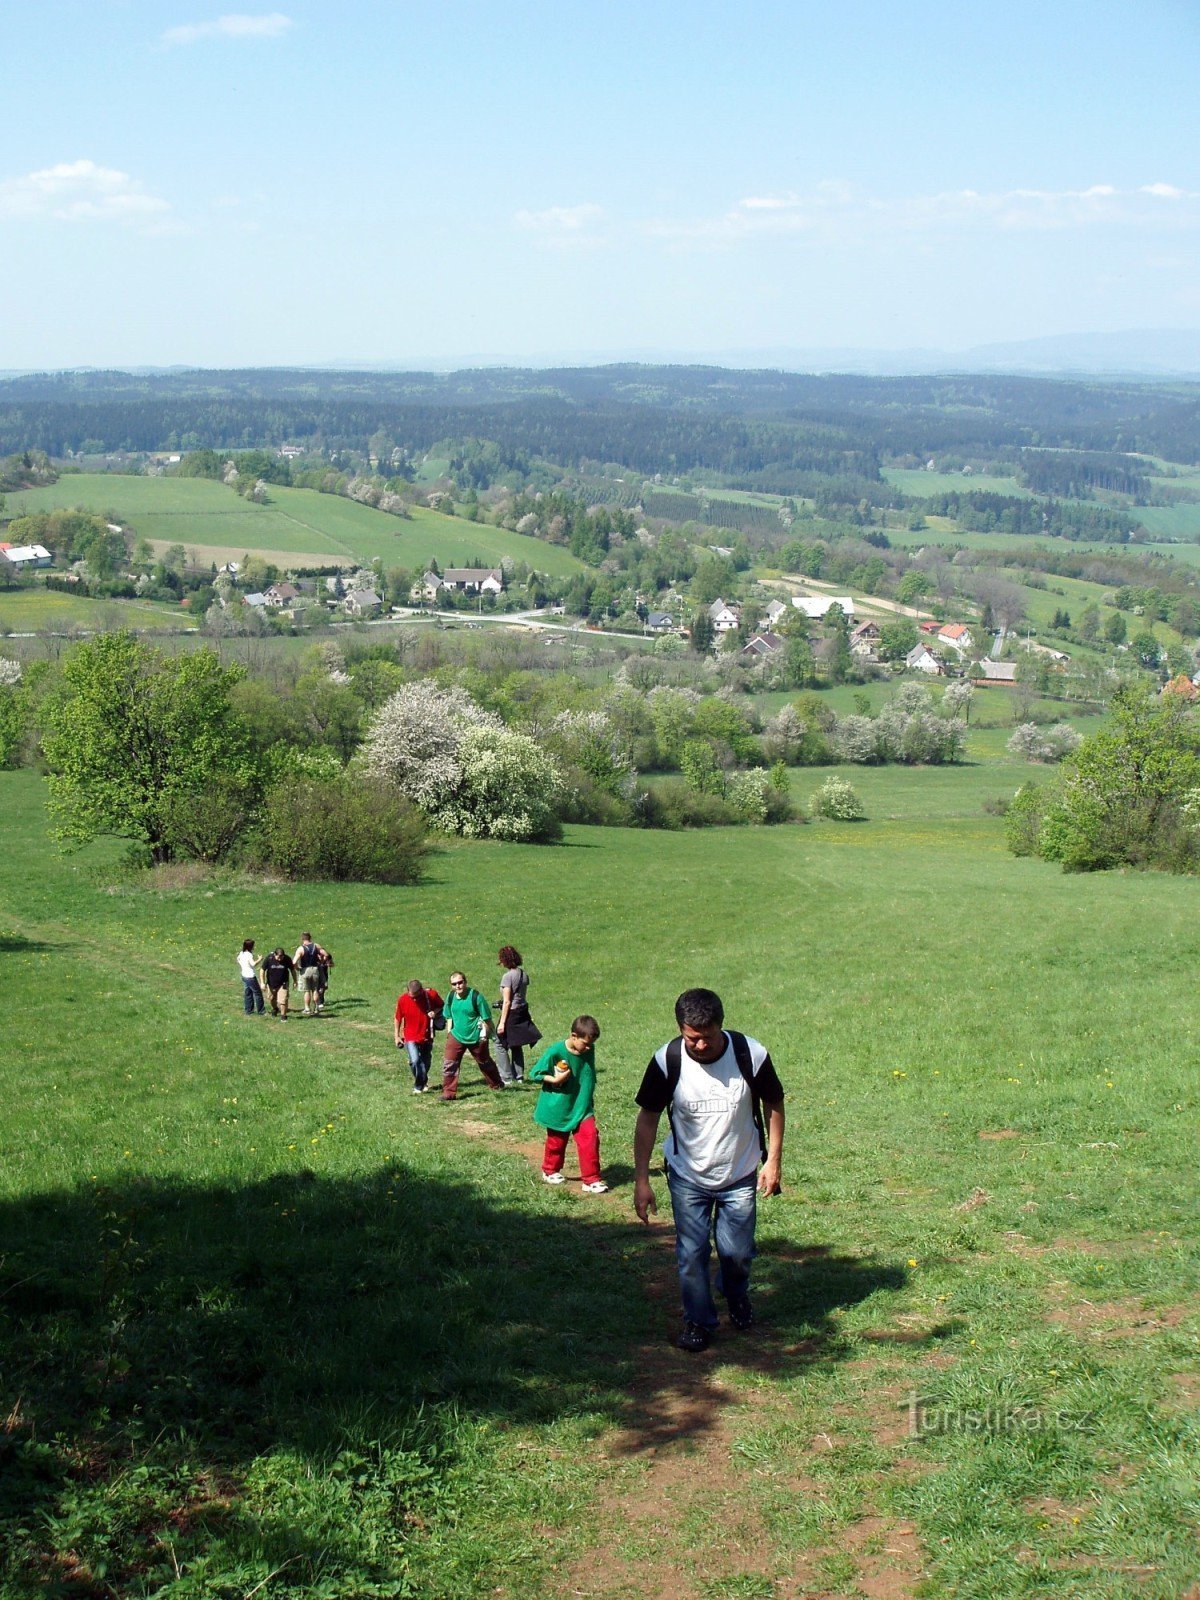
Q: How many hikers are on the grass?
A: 9